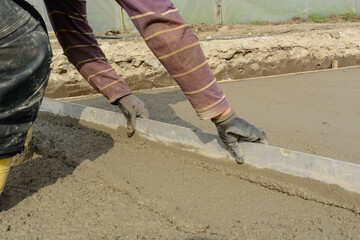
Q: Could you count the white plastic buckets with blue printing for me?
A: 0